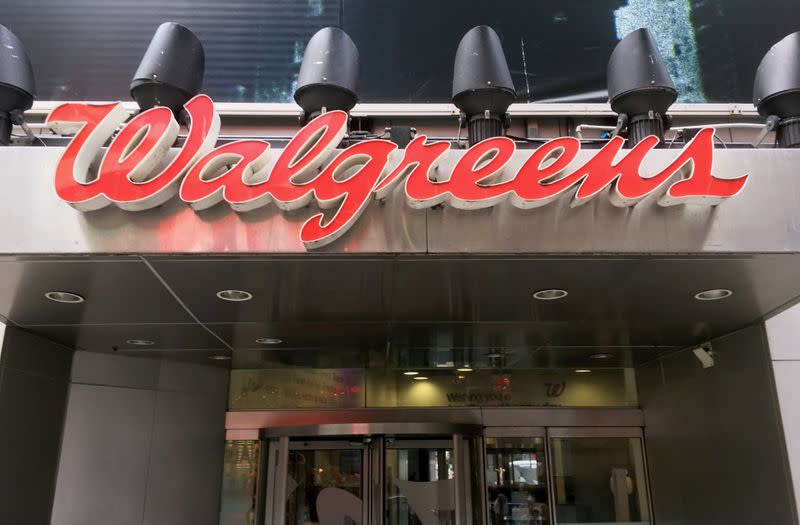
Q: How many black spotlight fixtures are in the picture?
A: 6